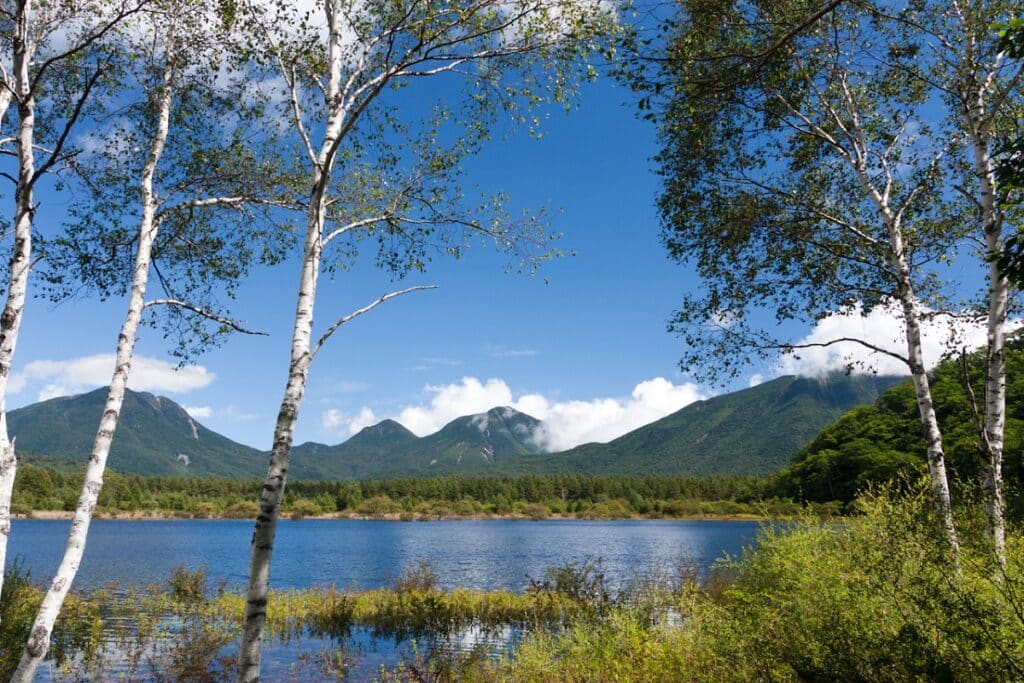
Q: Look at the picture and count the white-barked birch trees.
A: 5